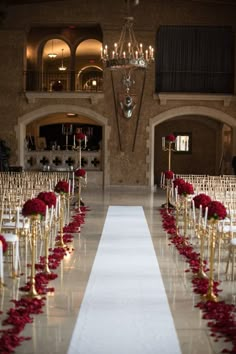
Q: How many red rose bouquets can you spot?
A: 12